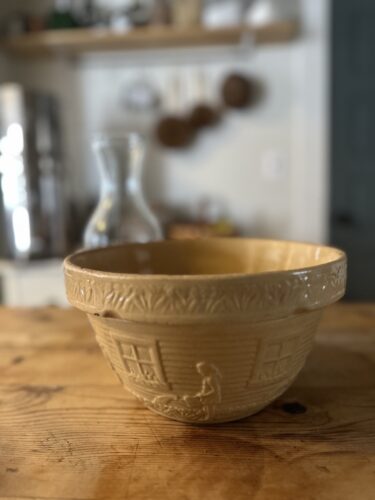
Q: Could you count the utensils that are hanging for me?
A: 4